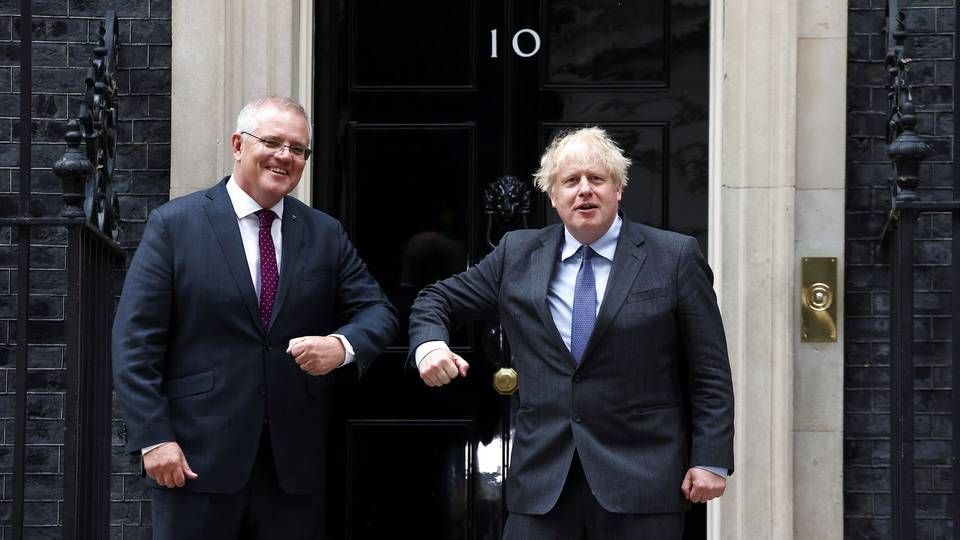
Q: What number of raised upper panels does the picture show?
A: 2